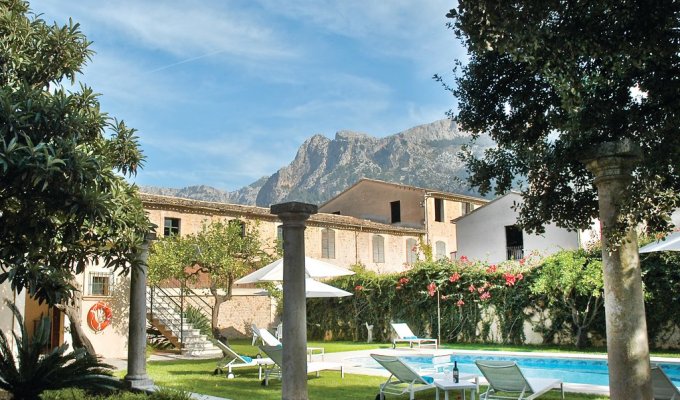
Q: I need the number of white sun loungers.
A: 7